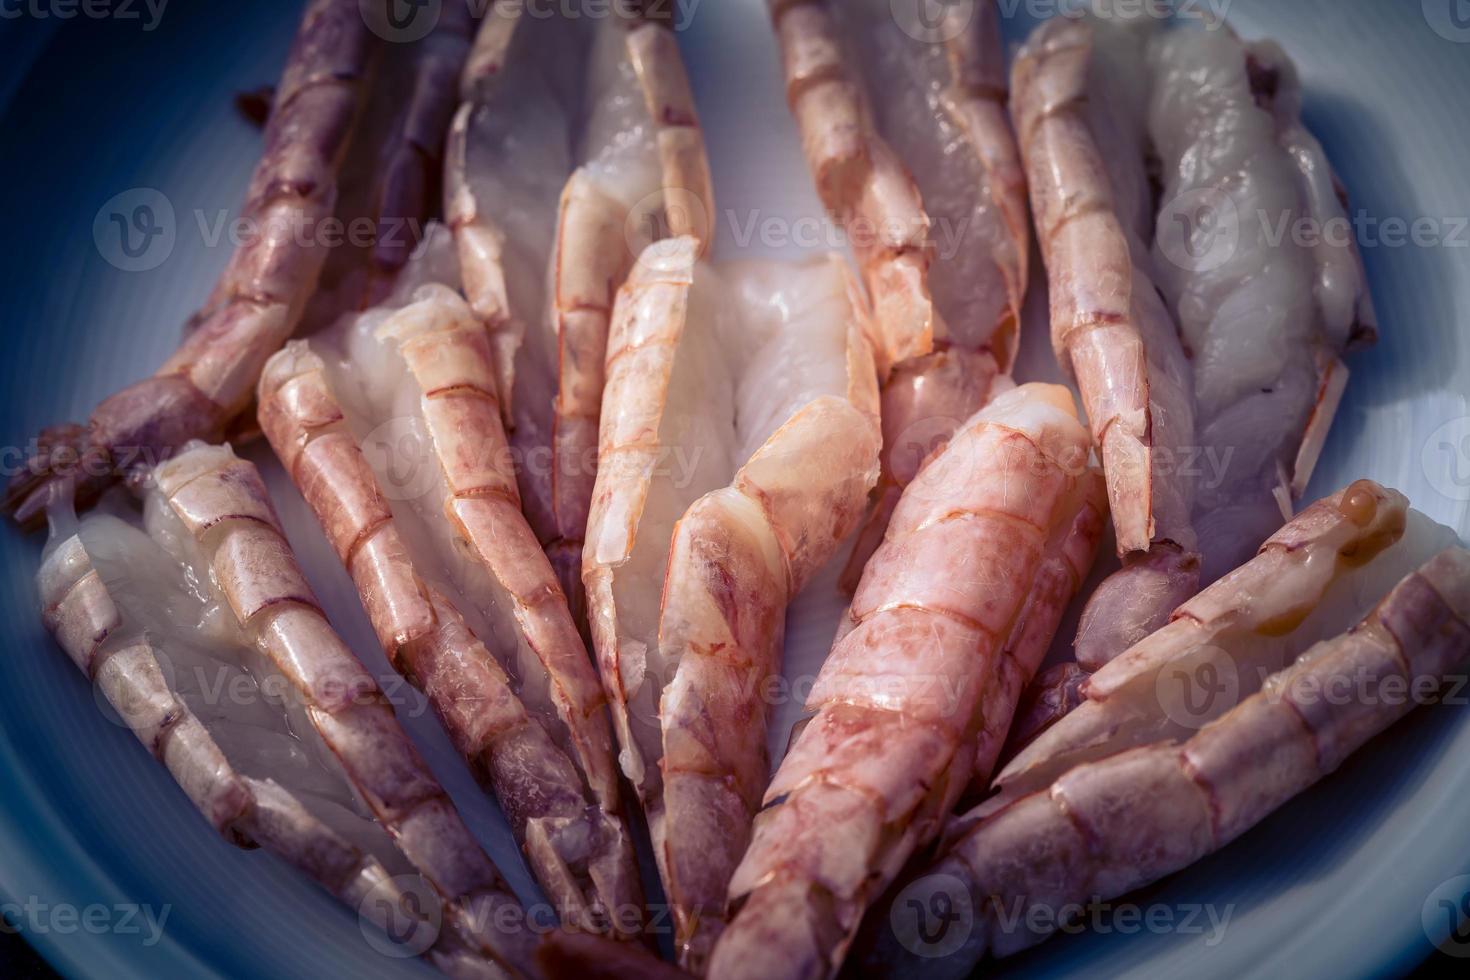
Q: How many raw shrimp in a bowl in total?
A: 9